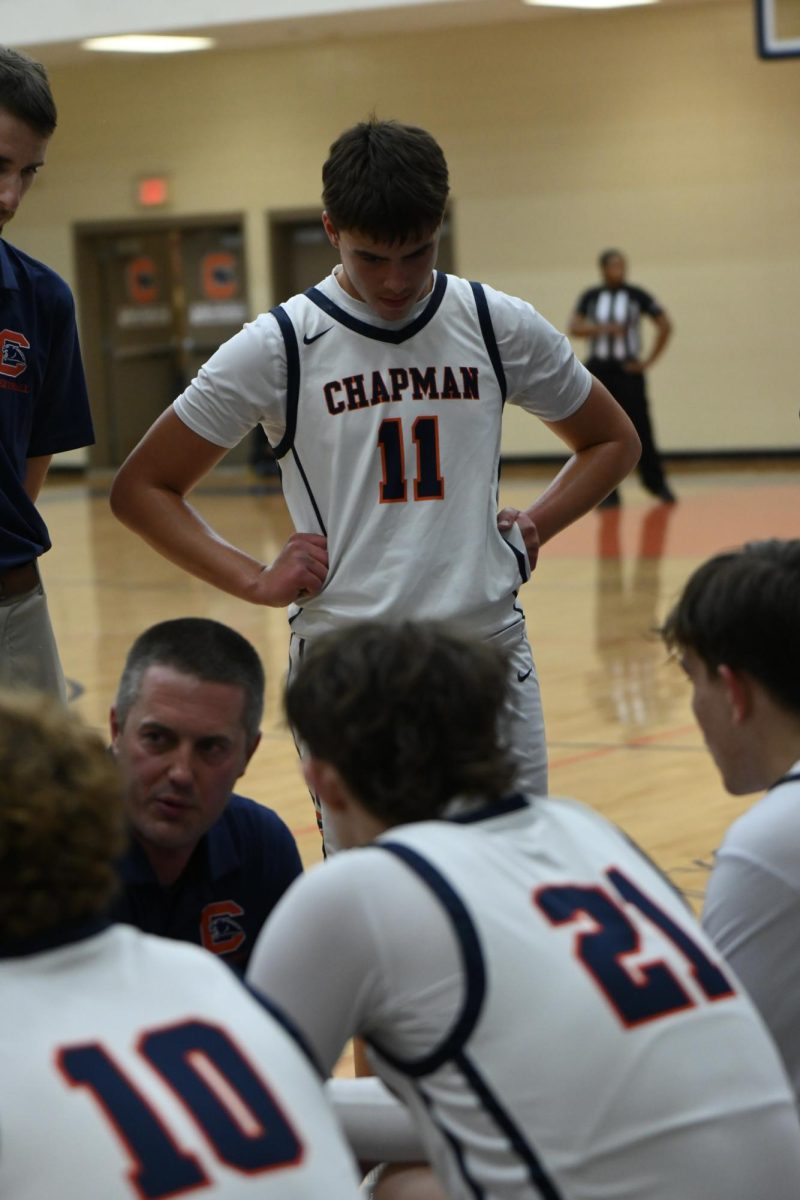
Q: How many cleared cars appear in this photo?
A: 0